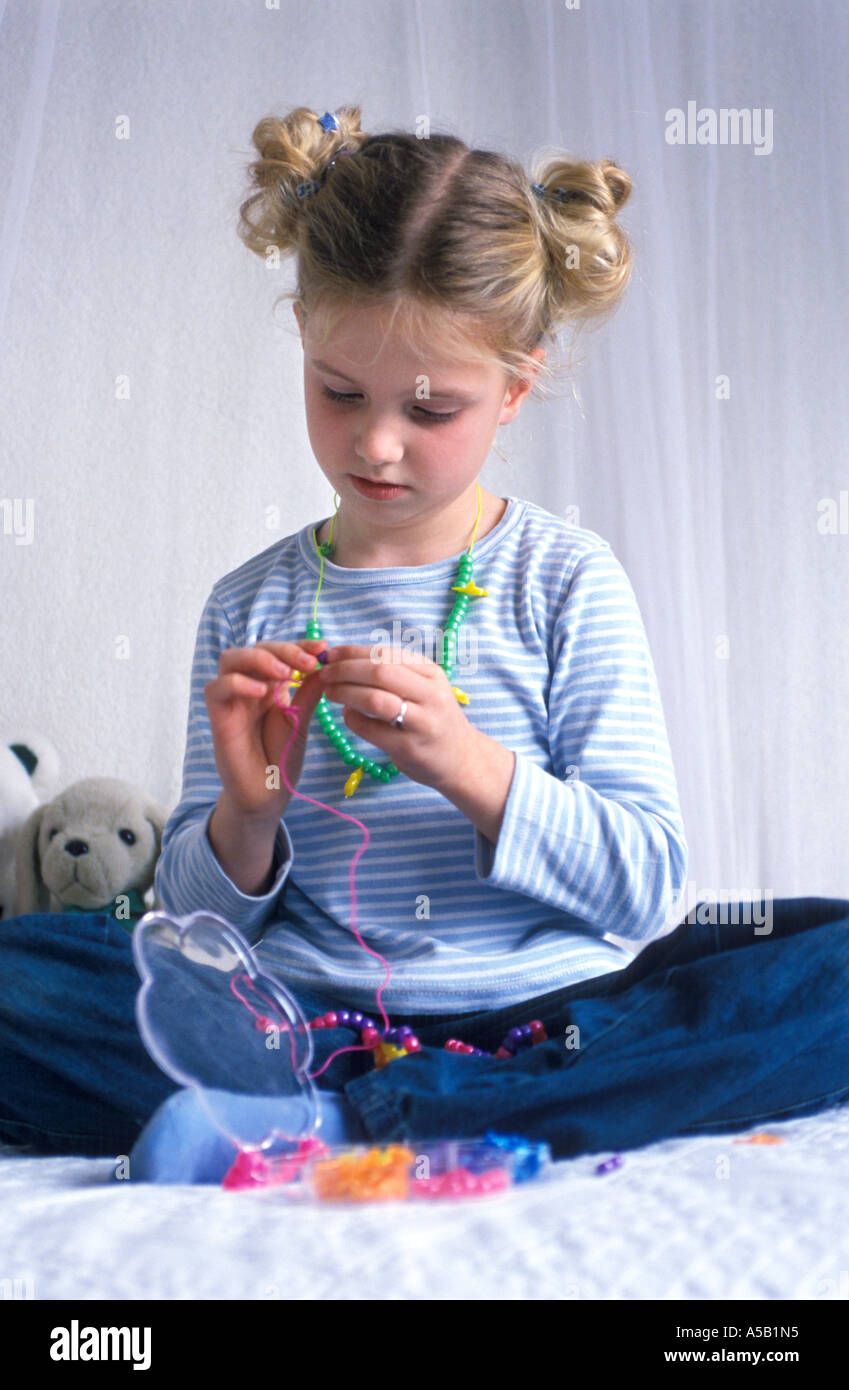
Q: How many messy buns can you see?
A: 2